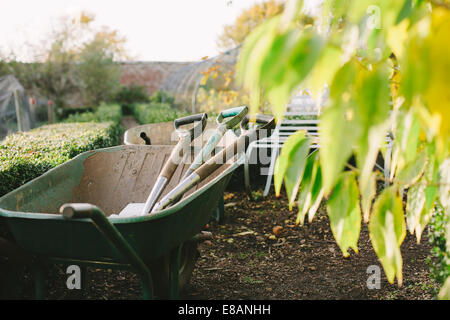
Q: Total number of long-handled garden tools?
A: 3